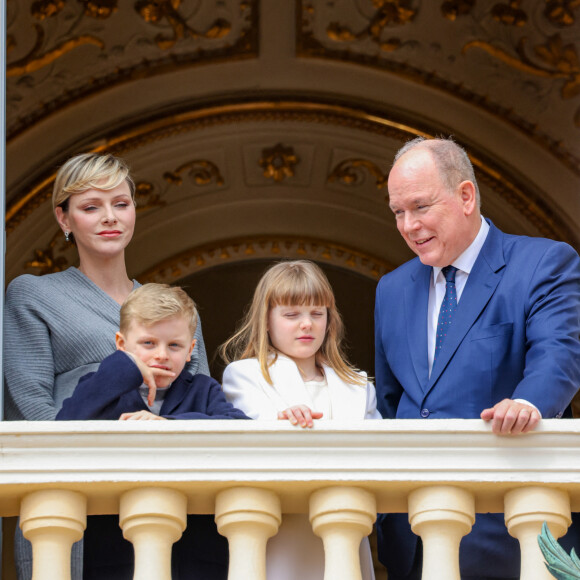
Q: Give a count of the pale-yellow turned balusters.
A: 6